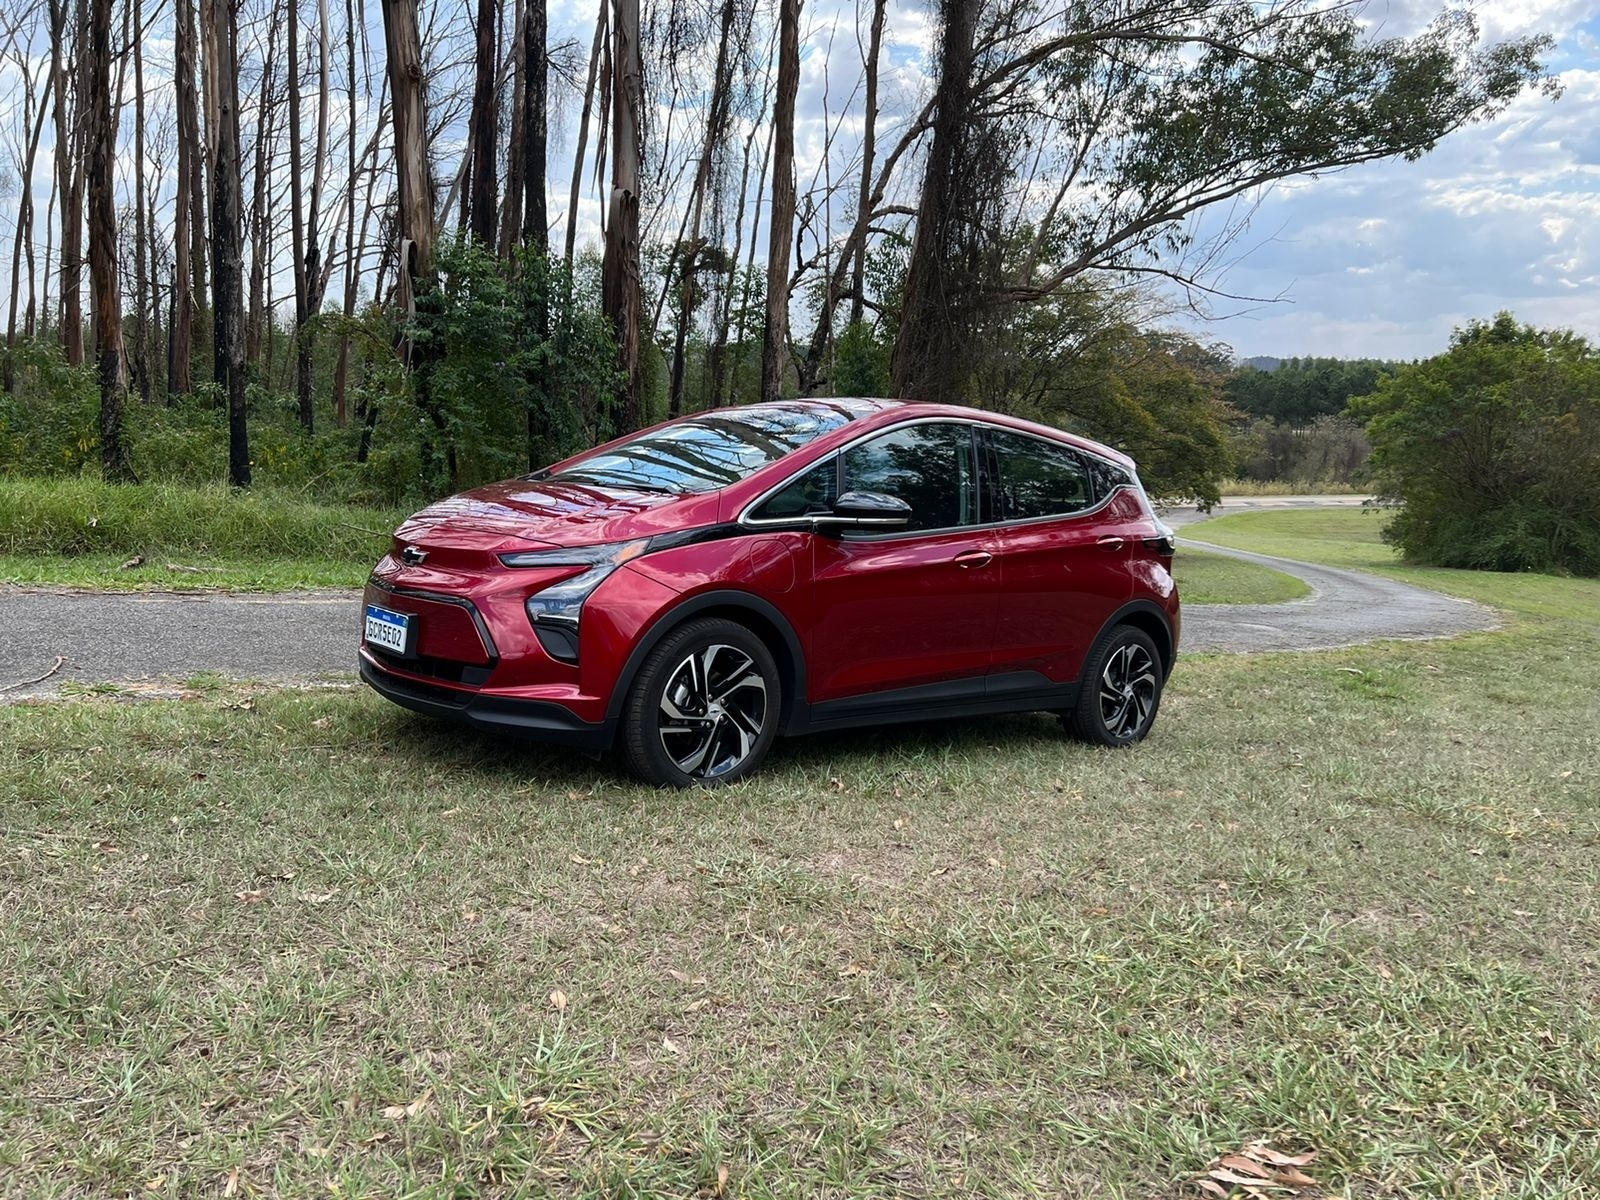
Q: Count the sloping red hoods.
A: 1